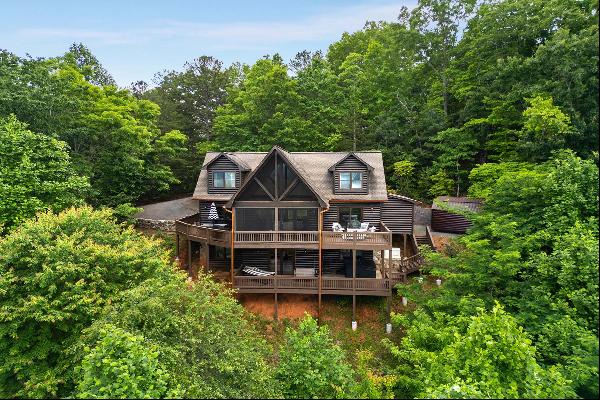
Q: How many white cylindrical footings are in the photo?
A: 5